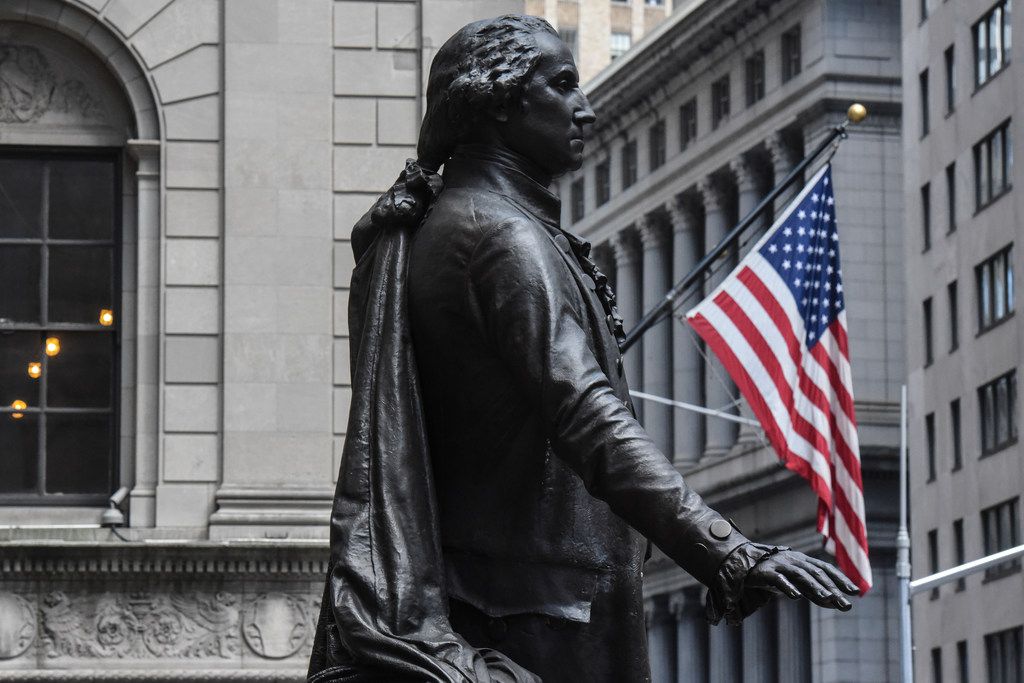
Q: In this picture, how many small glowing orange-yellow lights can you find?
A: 4